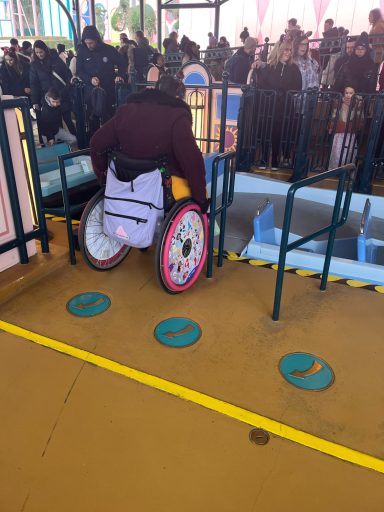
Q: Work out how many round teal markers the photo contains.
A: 3